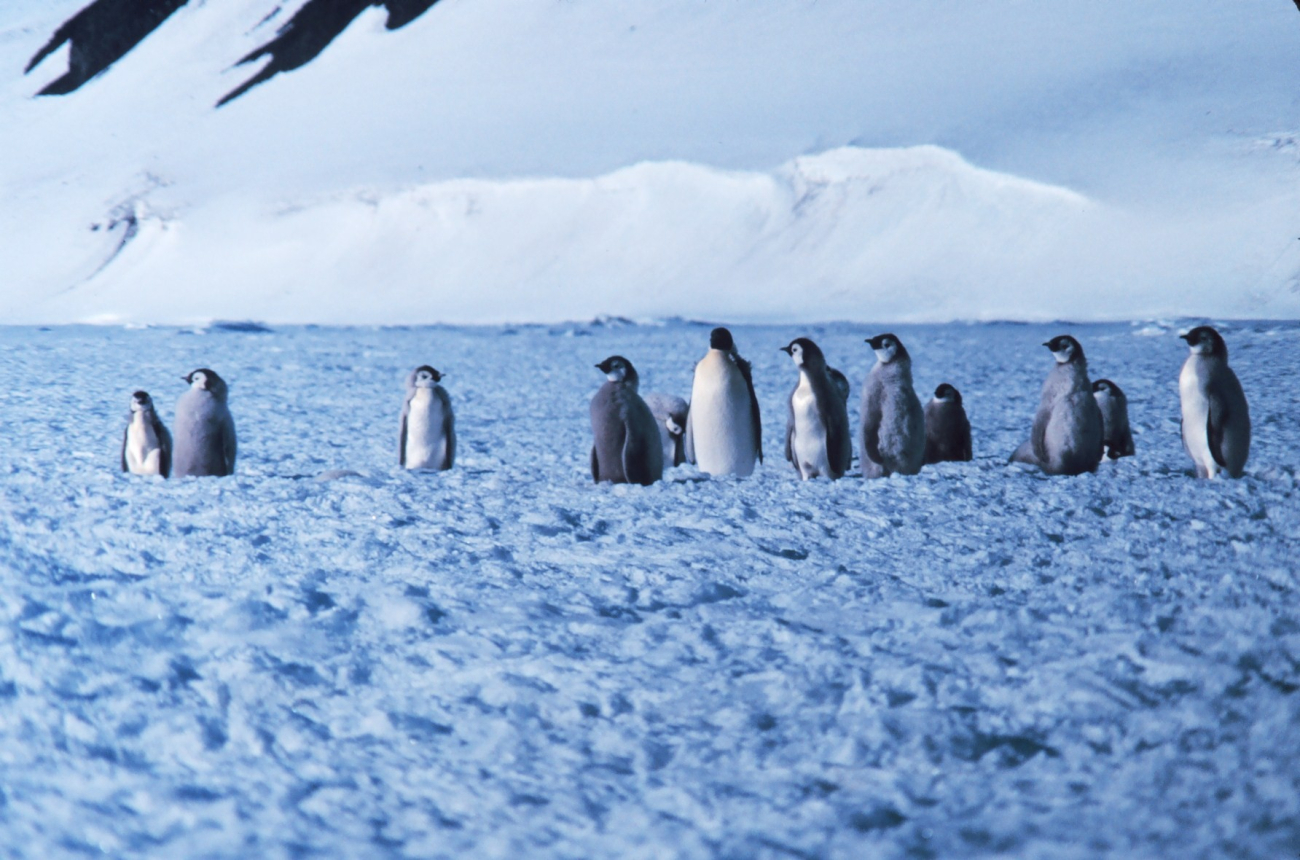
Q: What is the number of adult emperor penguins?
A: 1